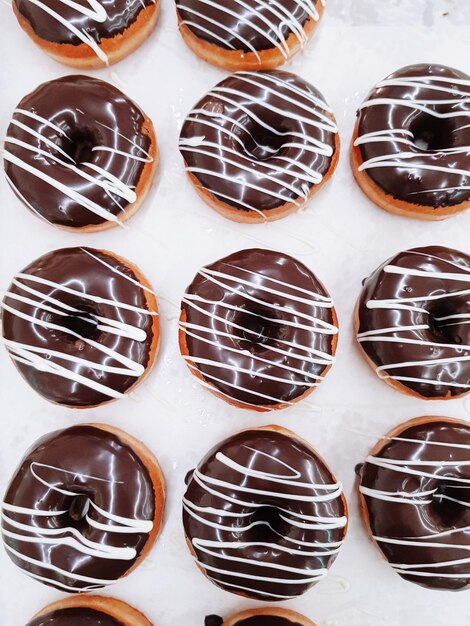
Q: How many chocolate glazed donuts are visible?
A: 13